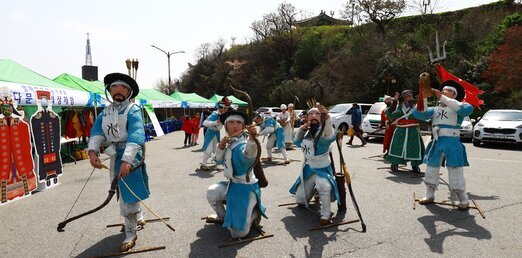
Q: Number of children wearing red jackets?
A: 2